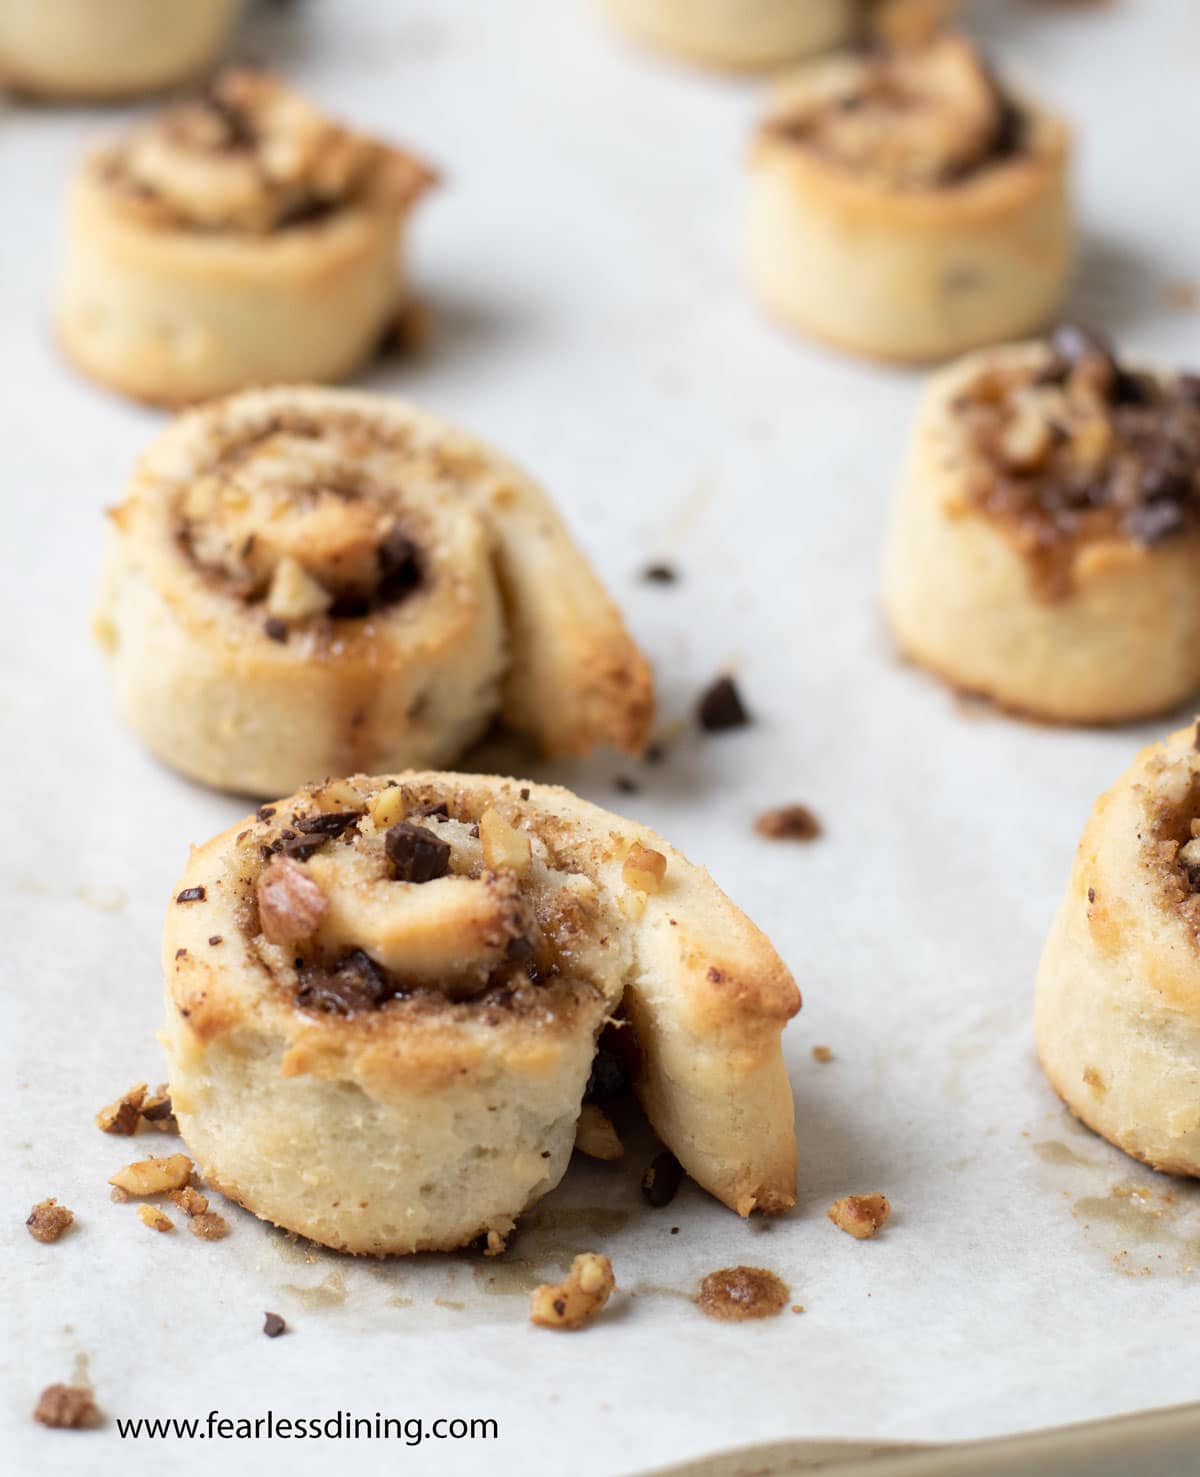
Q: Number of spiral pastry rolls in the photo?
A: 8